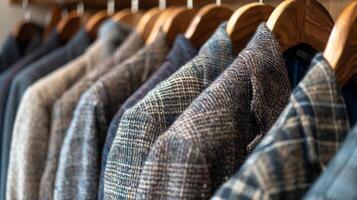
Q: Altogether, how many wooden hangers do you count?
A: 12